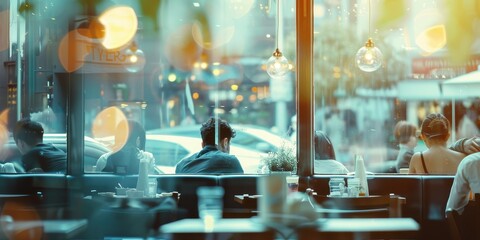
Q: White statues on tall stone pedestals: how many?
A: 0